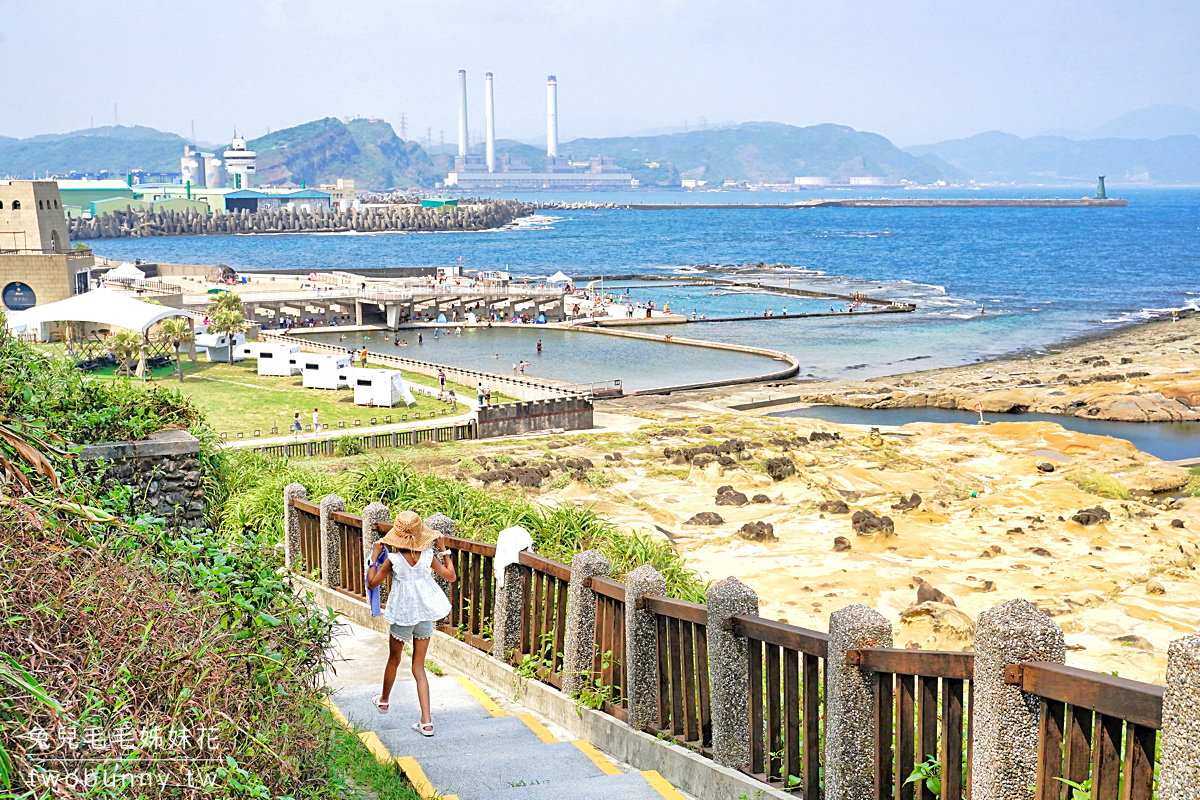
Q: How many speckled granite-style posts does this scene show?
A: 11